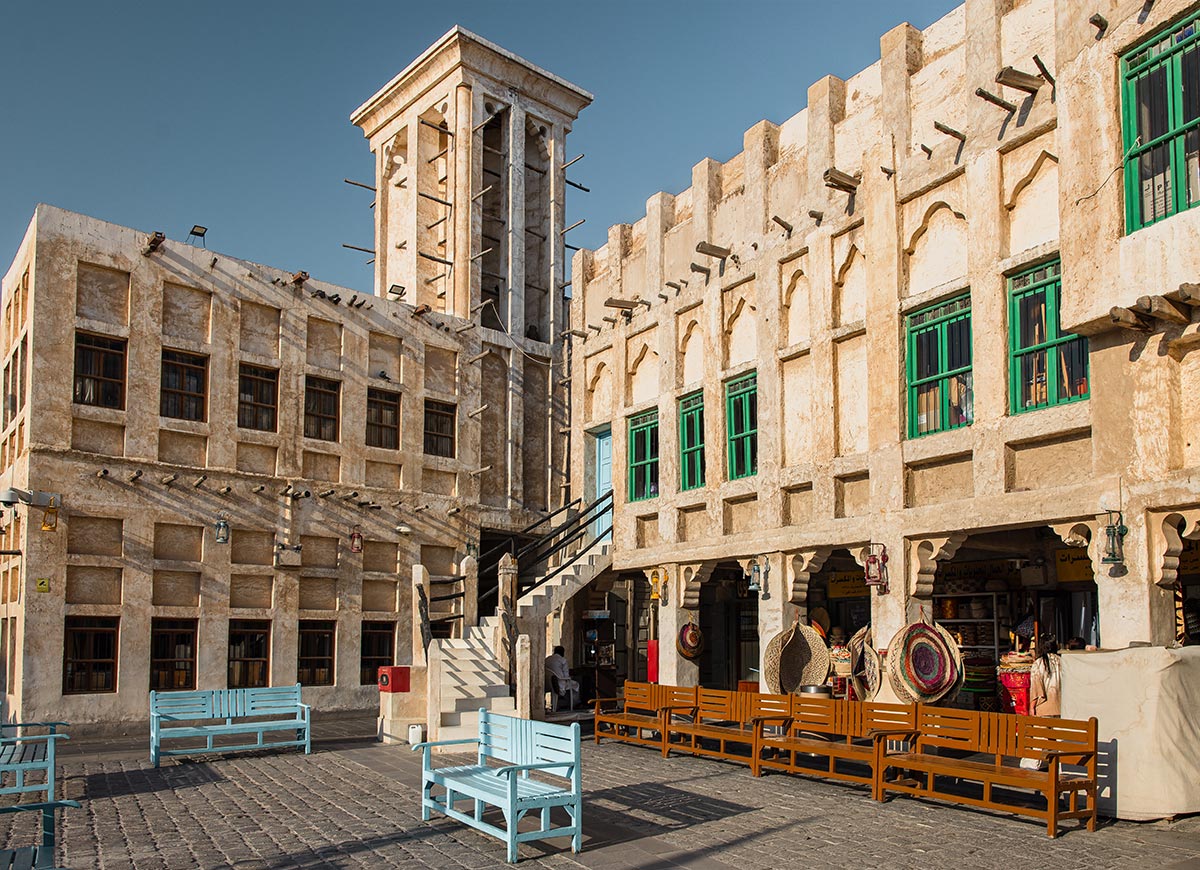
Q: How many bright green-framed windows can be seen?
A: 6